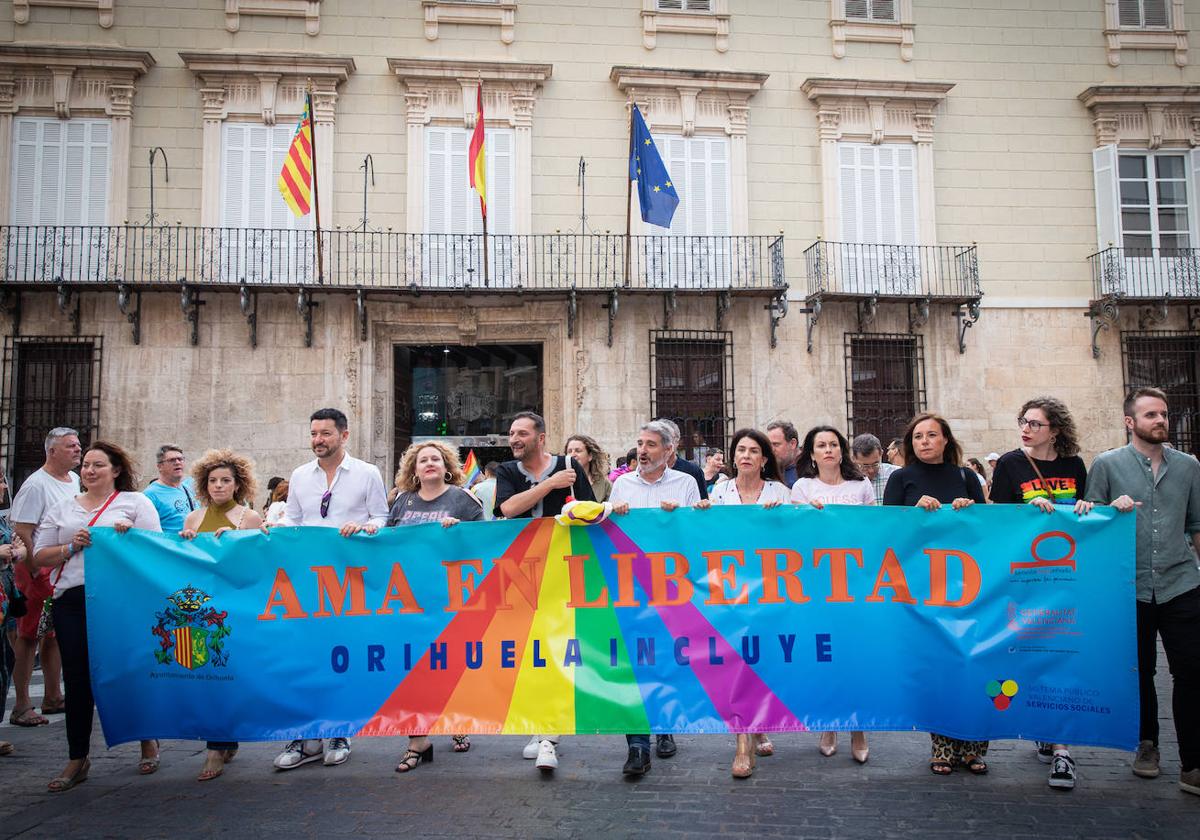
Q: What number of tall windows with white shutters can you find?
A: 6